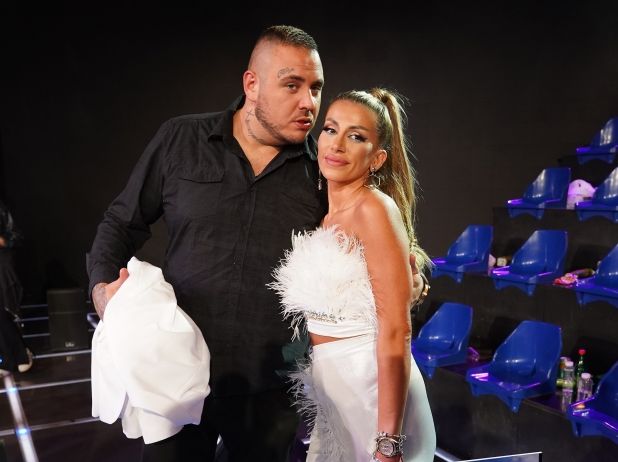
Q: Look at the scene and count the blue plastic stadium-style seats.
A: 9